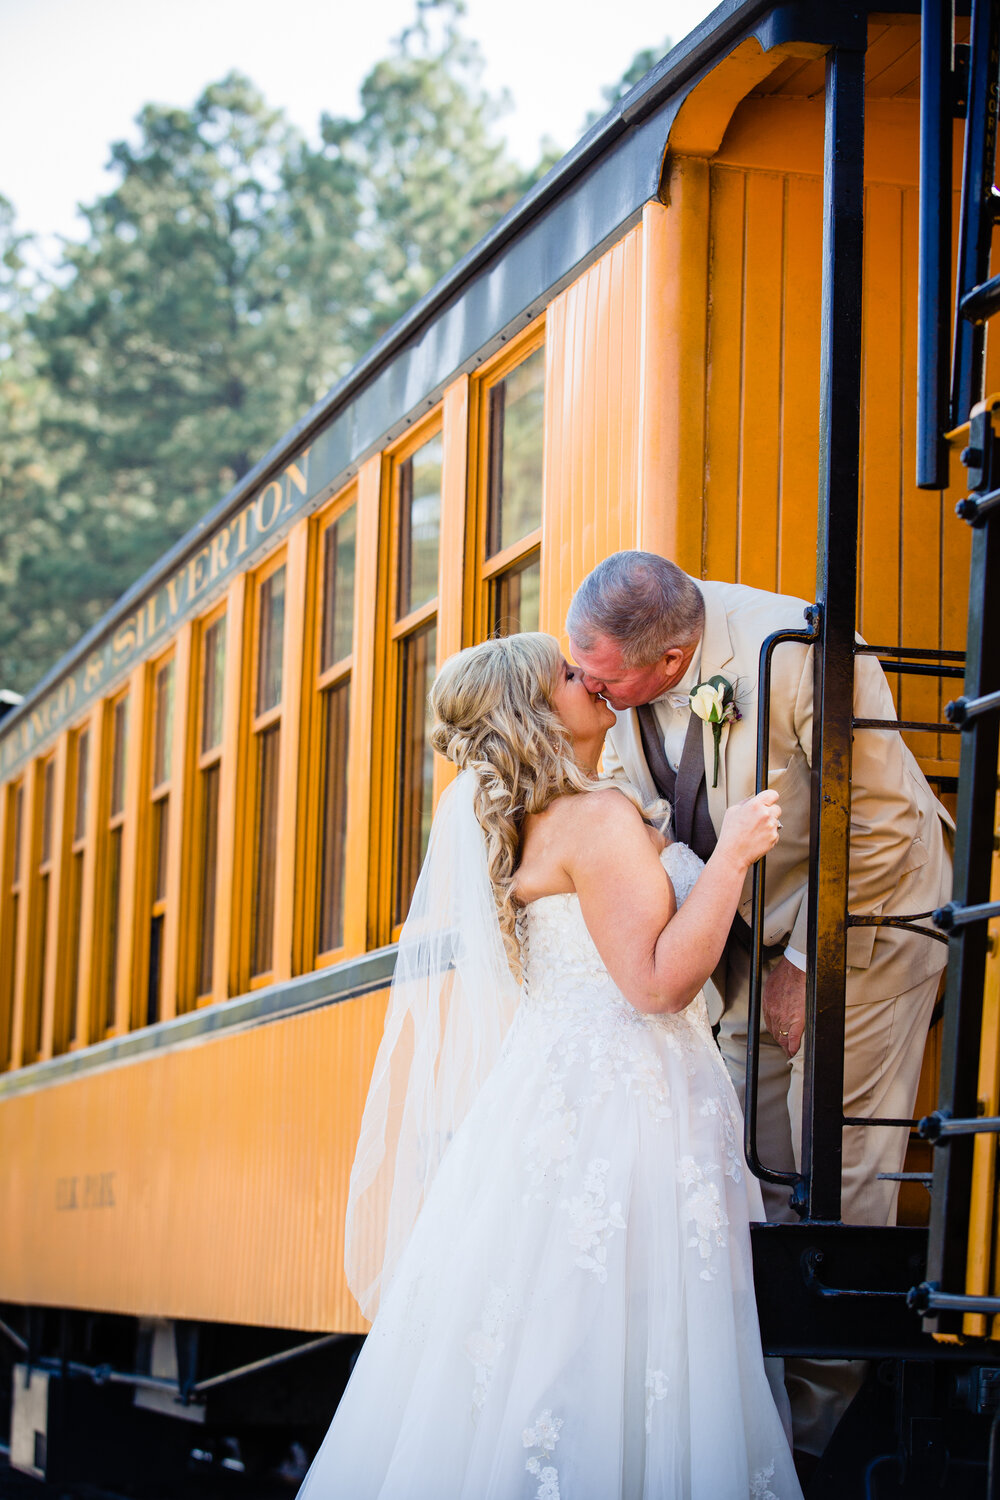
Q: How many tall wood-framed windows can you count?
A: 10